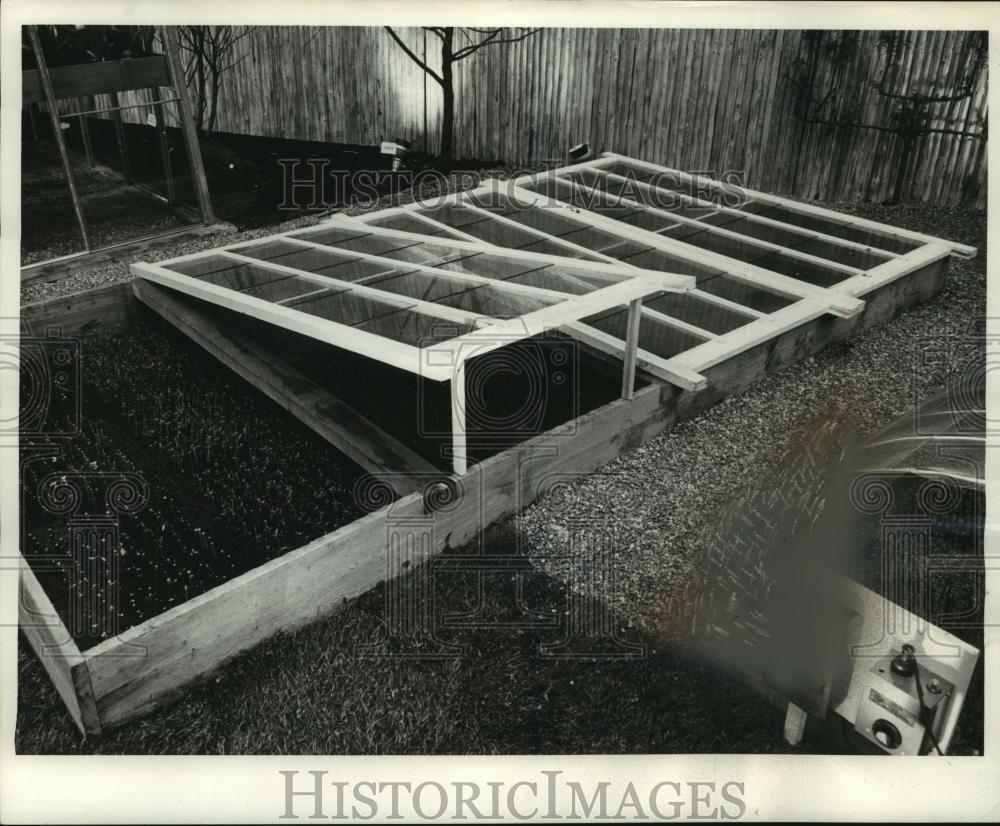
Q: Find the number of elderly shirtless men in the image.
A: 0